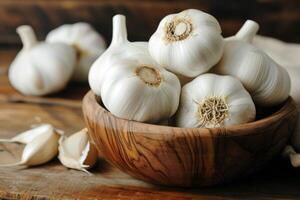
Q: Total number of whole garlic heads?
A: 7